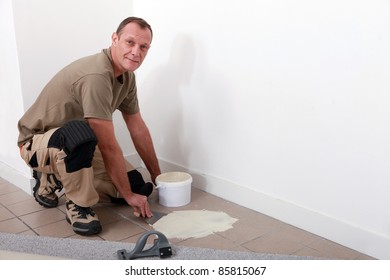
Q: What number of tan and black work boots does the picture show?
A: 2